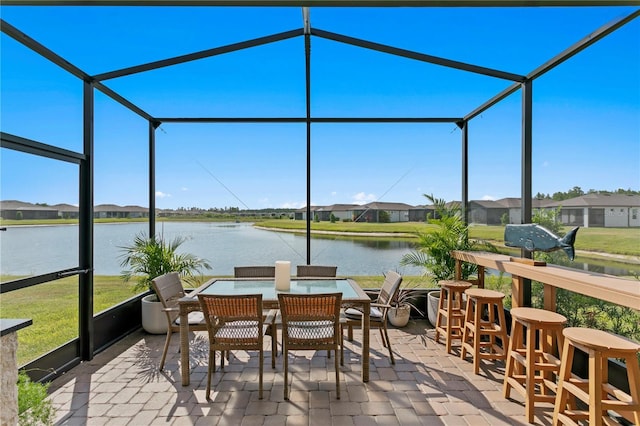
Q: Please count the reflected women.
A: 0